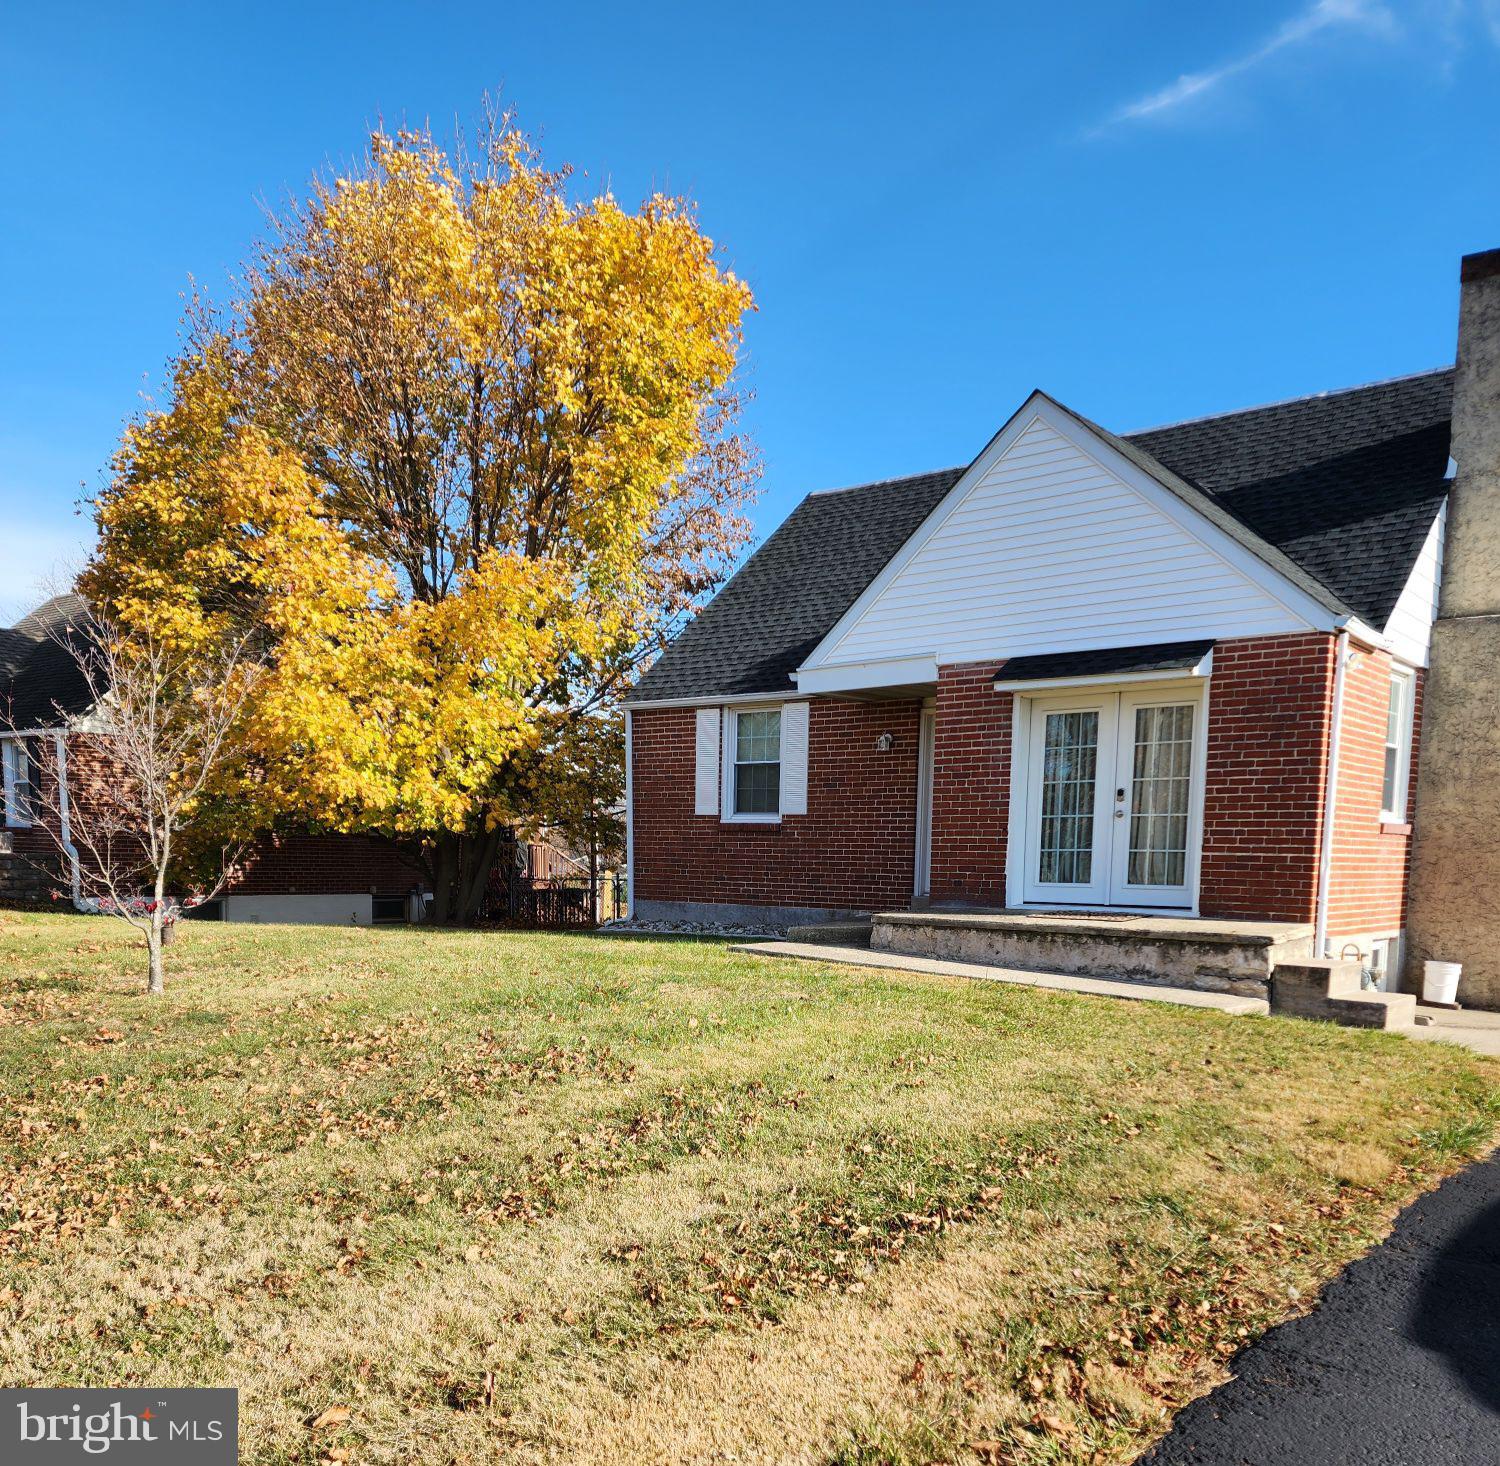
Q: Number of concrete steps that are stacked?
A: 2